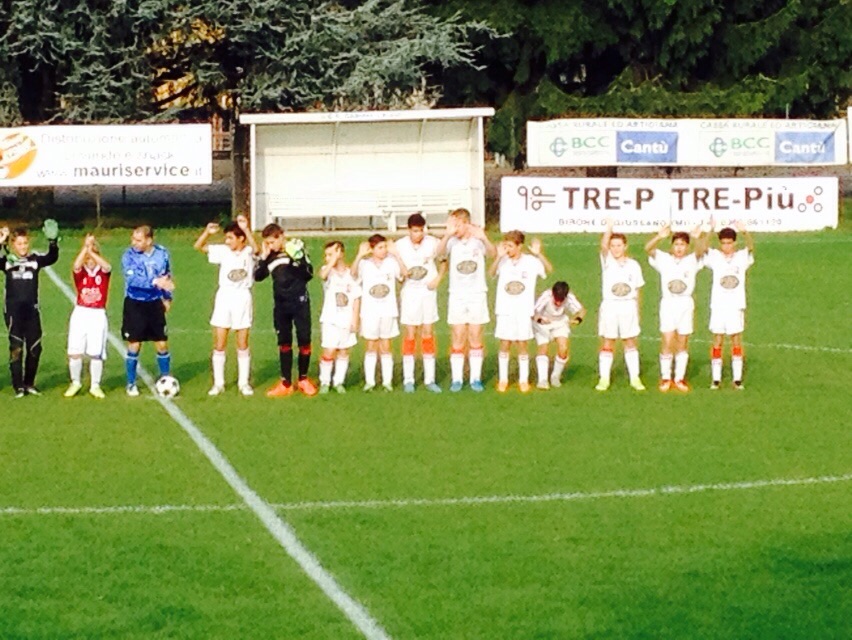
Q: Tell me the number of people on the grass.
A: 14